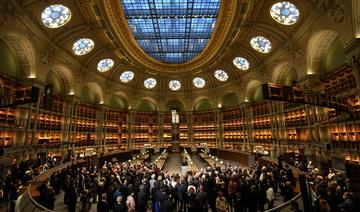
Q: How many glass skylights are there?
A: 12